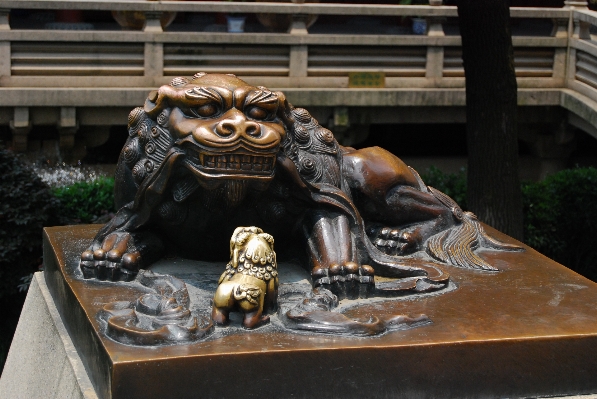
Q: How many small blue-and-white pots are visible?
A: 2